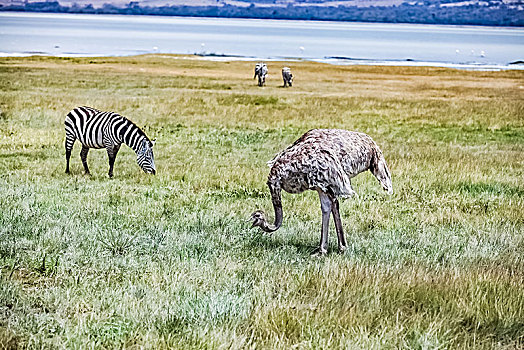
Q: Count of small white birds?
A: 6